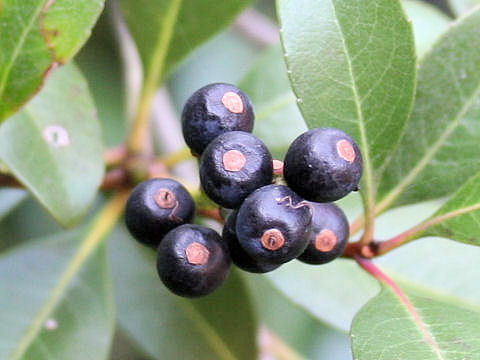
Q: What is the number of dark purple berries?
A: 8